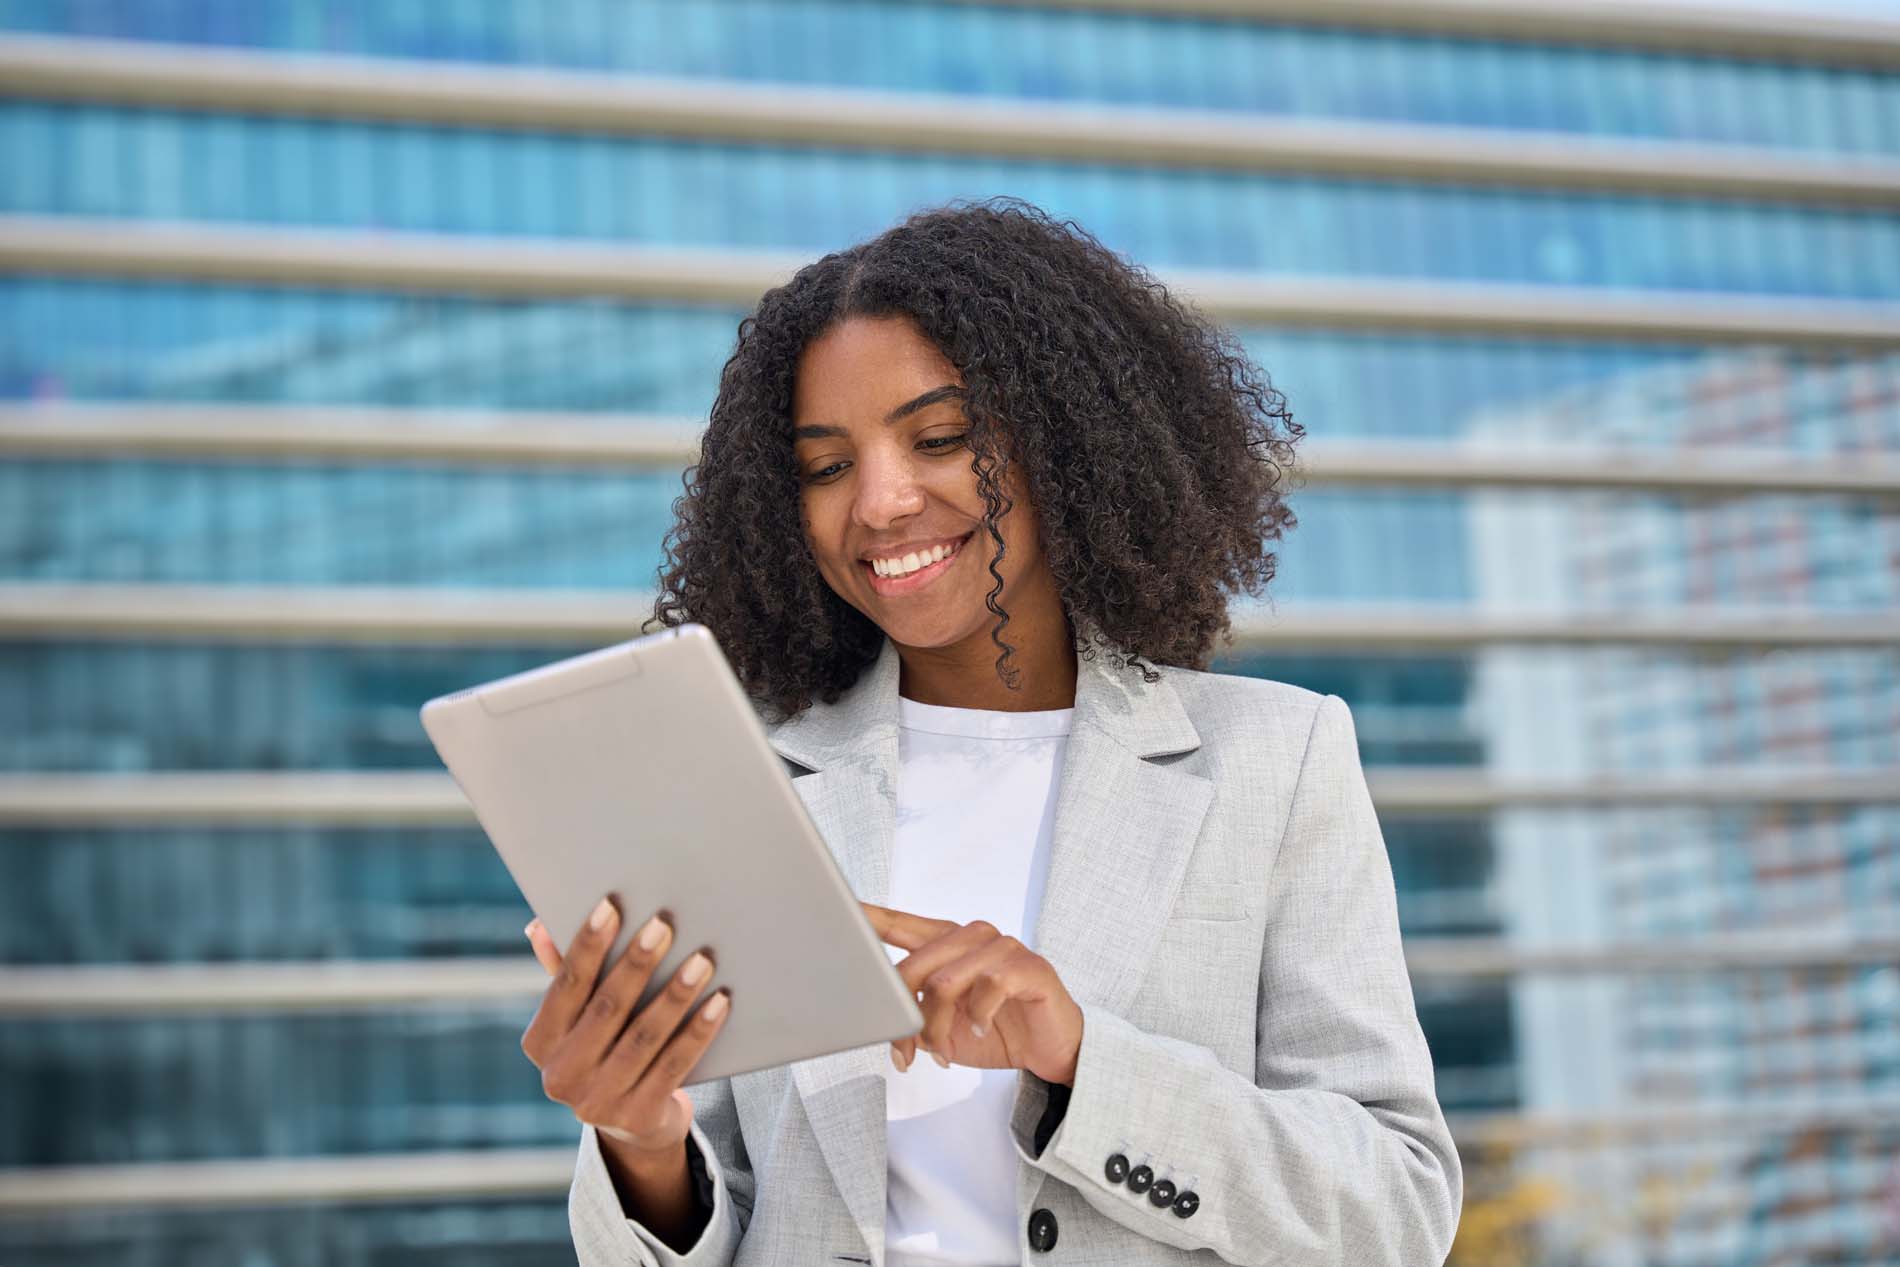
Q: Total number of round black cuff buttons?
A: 4